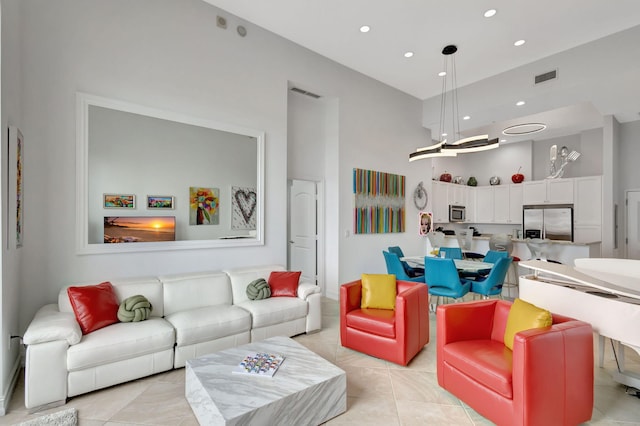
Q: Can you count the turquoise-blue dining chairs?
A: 6